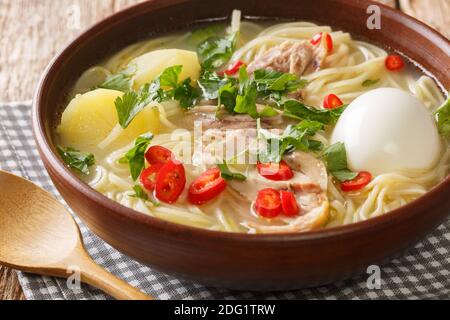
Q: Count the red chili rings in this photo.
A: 13